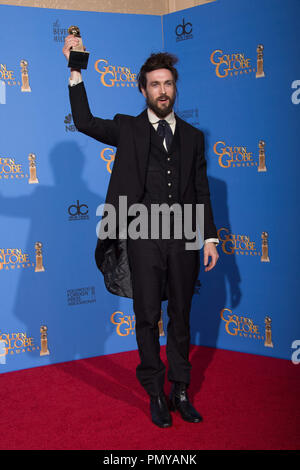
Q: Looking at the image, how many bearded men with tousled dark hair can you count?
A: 1